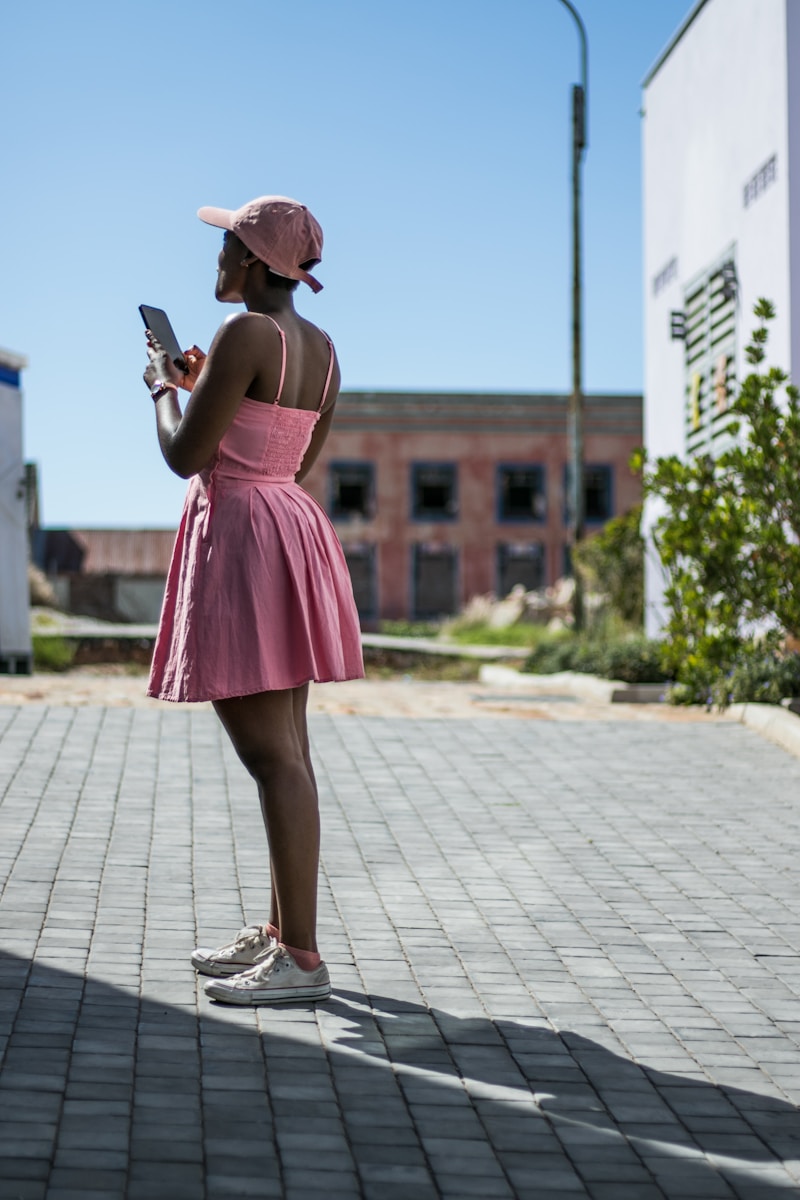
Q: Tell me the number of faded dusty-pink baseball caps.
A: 1